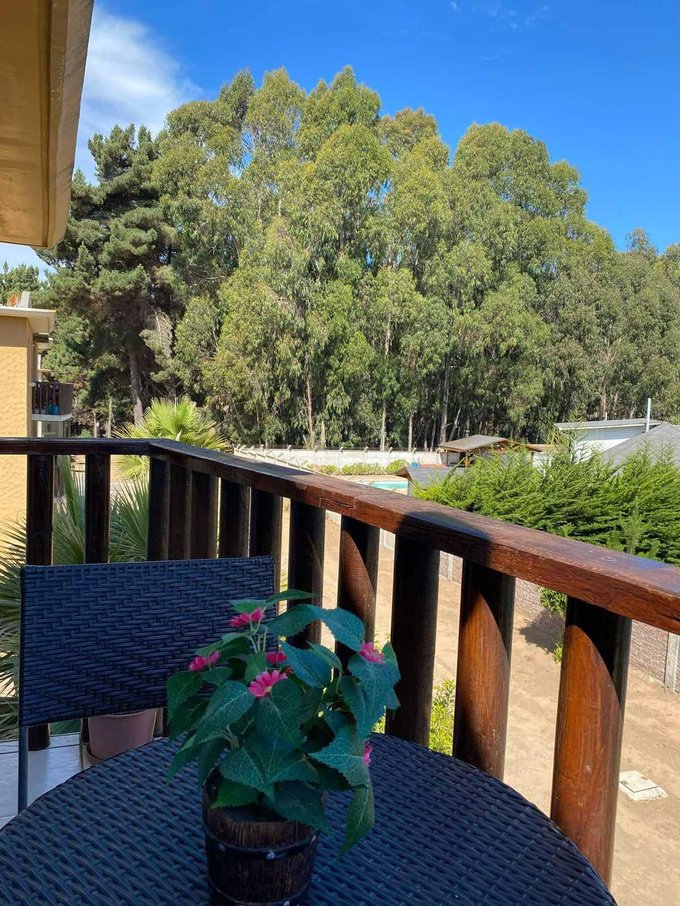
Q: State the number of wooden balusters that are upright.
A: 12